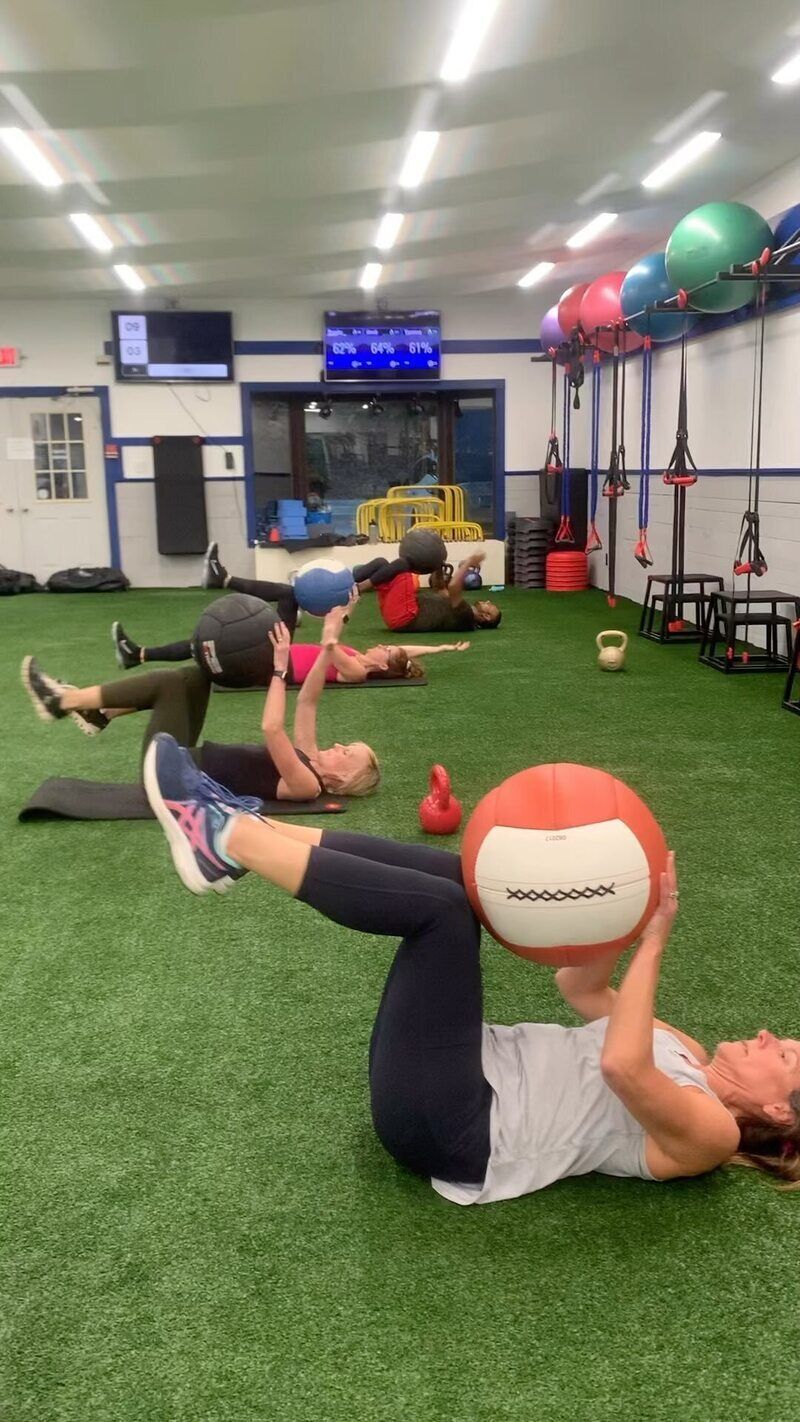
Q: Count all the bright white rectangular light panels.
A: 11